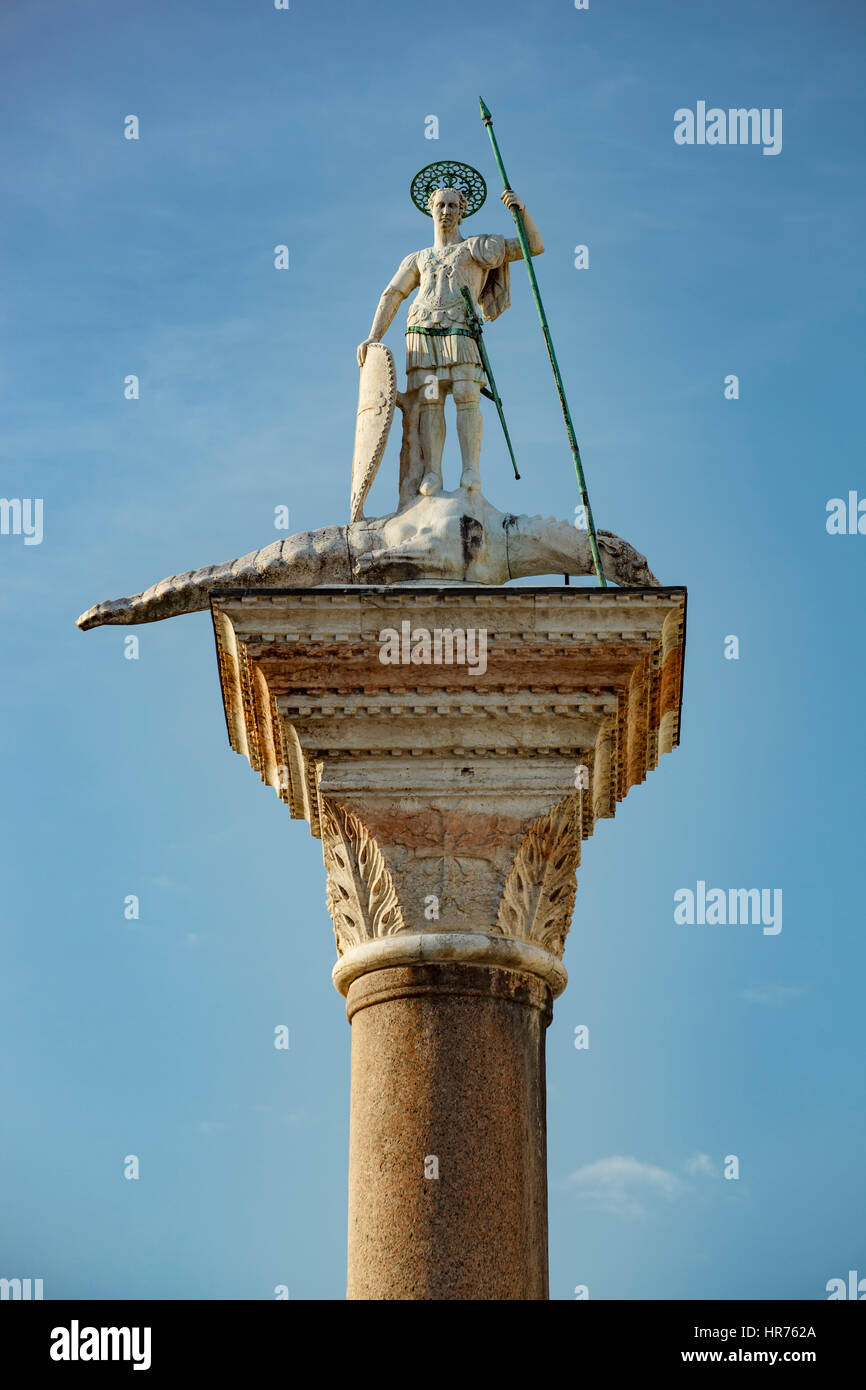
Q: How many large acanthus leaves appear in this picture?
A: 2